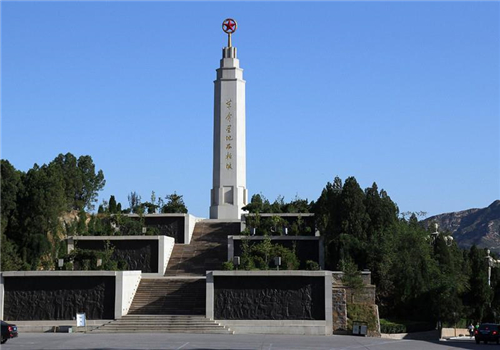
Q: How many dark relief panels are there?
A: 6